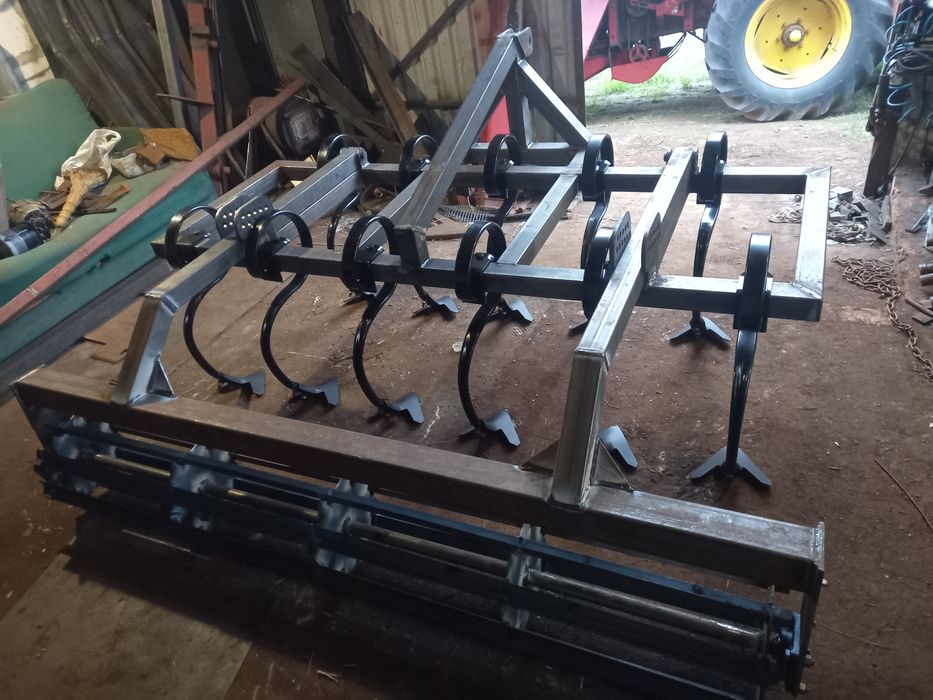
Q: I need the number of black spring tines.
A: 11